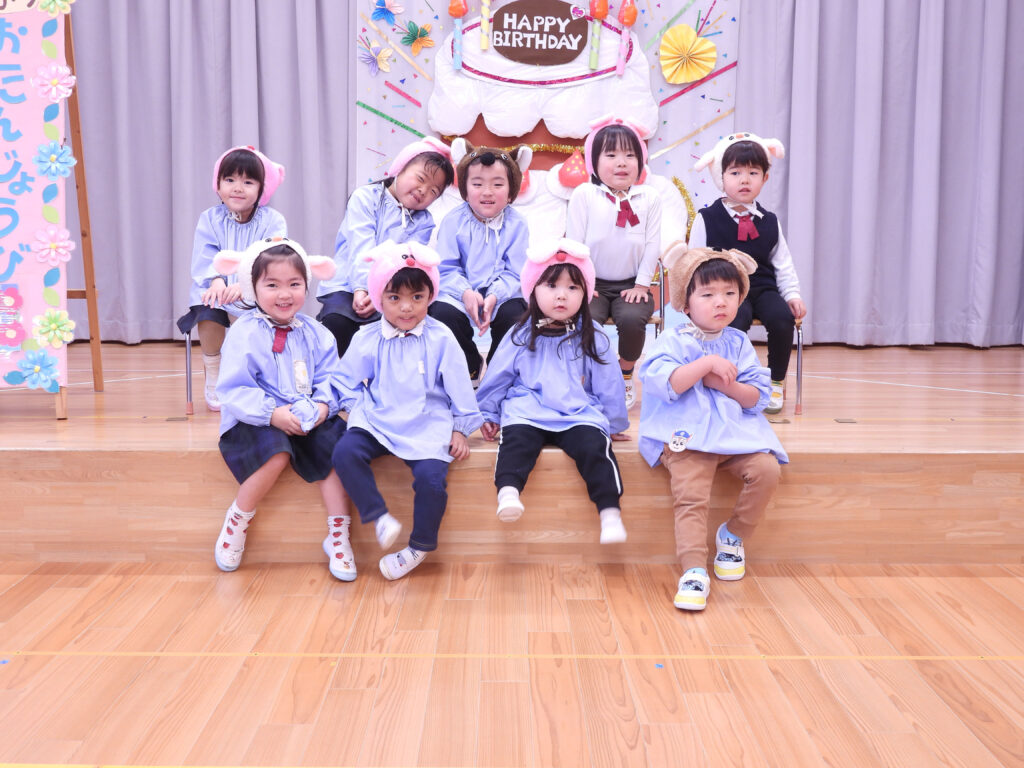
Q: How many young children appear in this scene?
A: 9